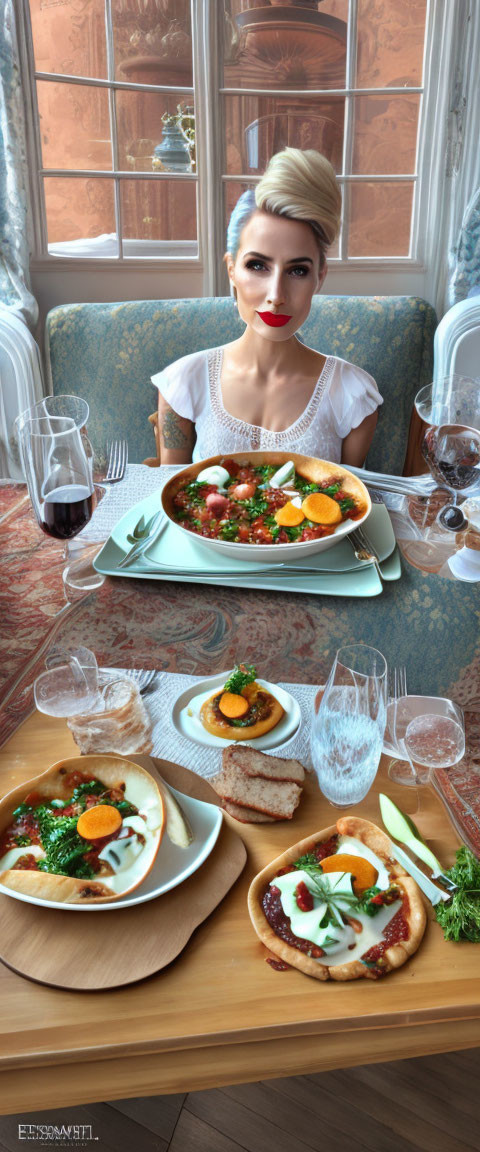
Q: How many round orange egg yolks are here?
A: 5